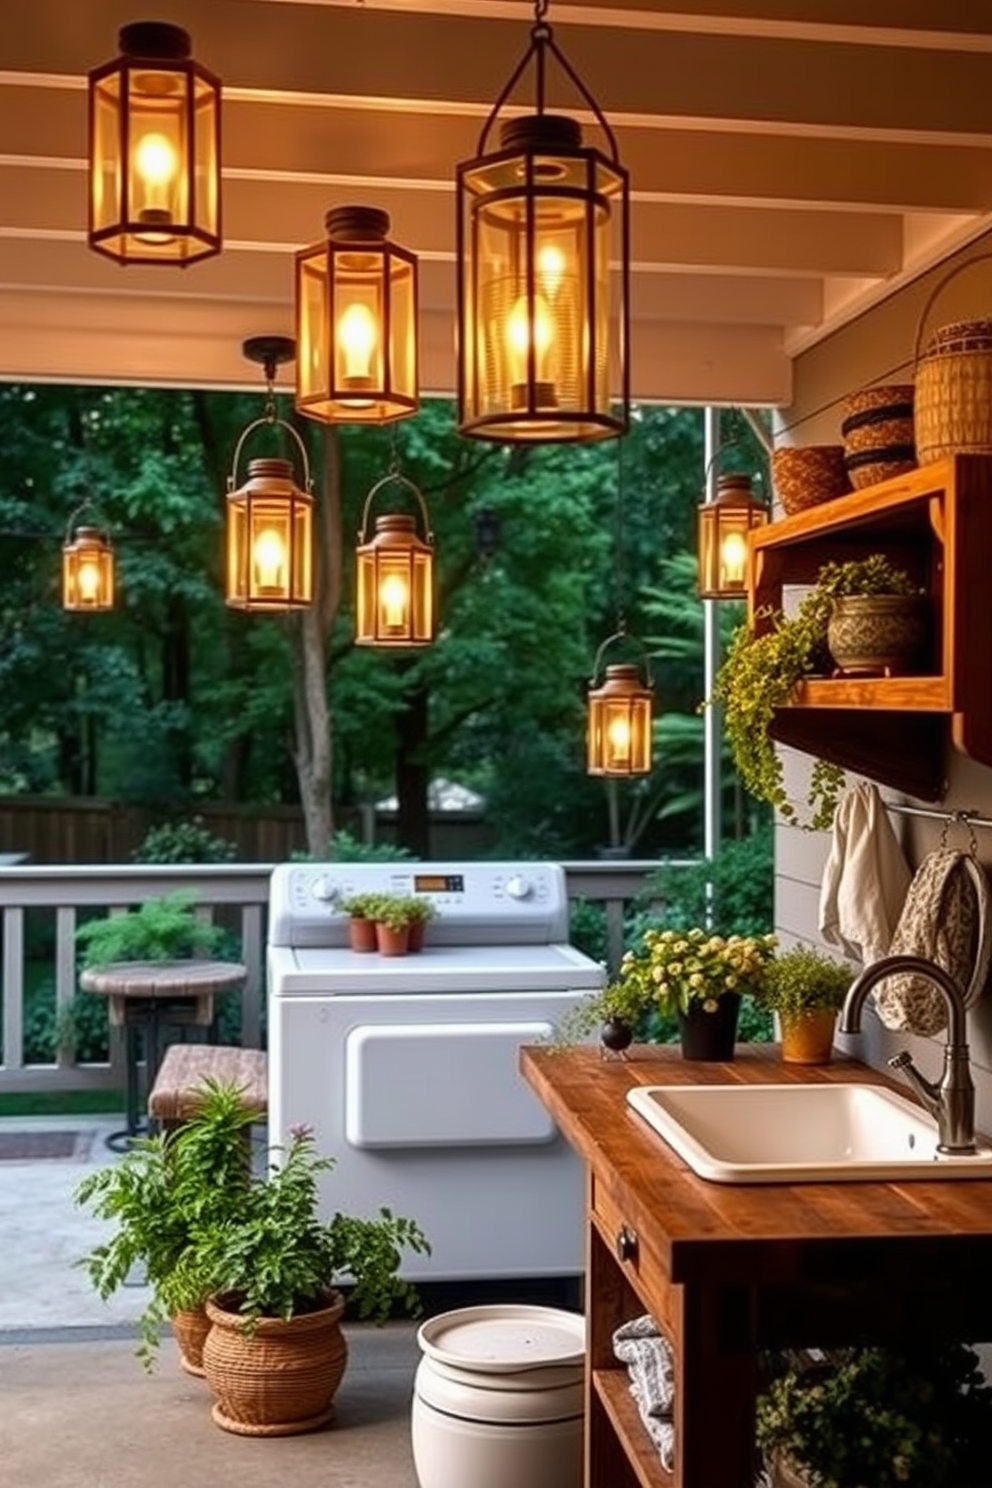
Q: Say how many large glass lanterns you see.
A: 3